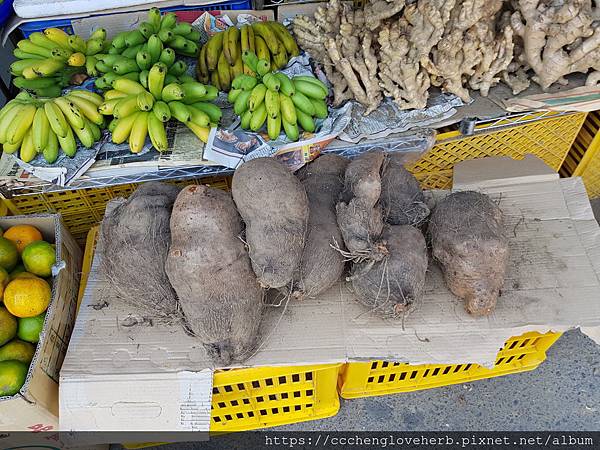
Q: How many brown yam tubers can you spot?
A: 8